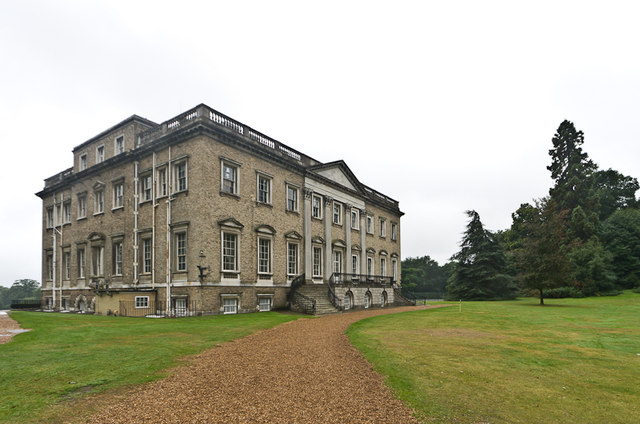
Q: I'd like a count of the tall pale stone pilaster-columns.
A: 4